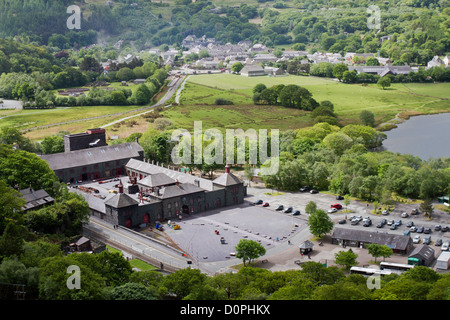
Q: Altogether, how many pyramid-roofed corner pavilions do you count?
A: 2